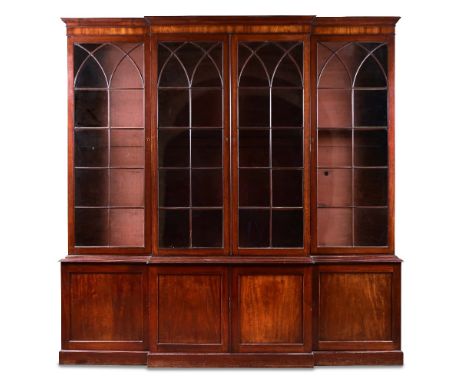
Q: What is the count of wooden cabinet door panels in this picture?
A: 4